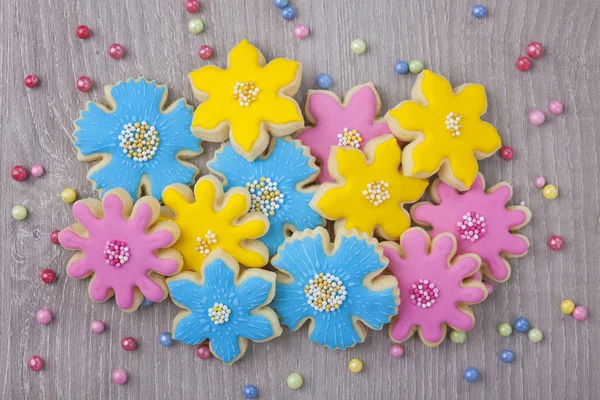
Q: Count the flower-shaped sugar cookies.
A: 12